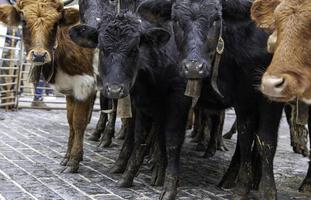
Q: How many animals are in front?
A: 4